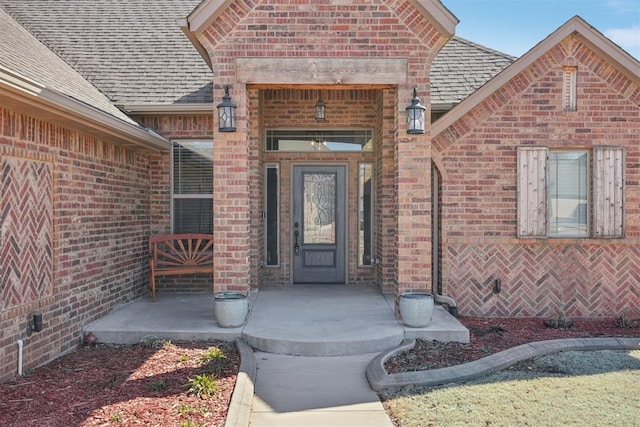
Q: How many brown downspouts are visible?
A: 1